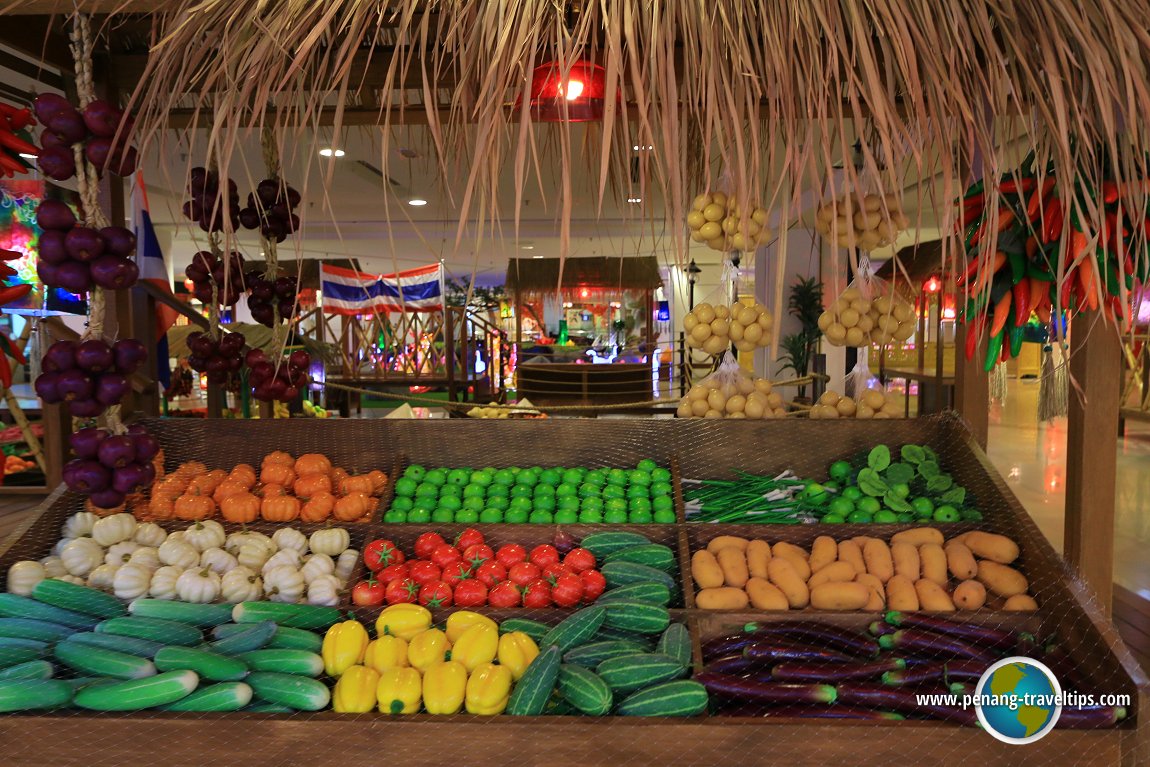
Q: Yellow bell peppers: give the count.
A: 11